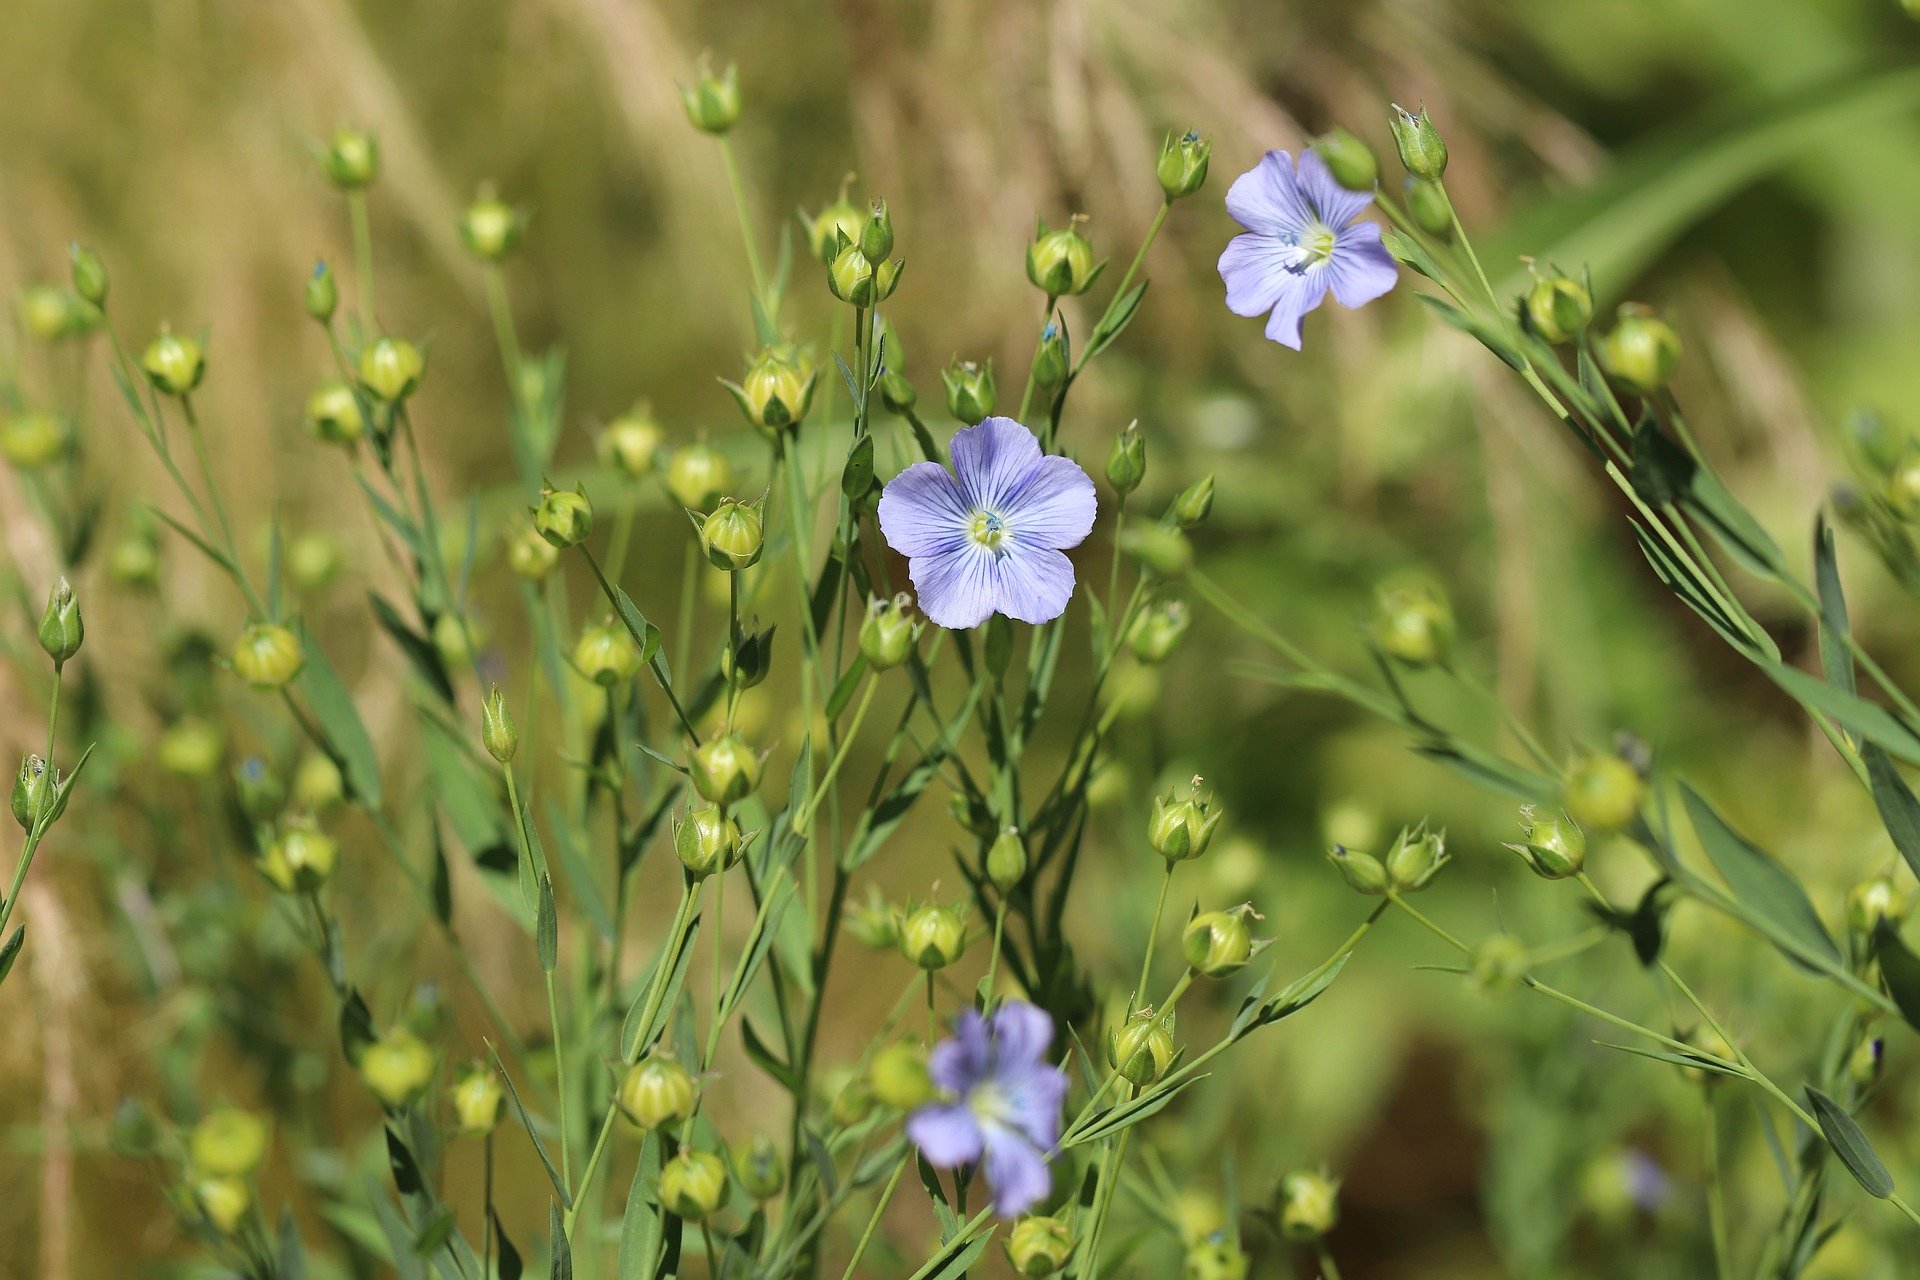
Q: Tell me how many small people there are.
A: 0